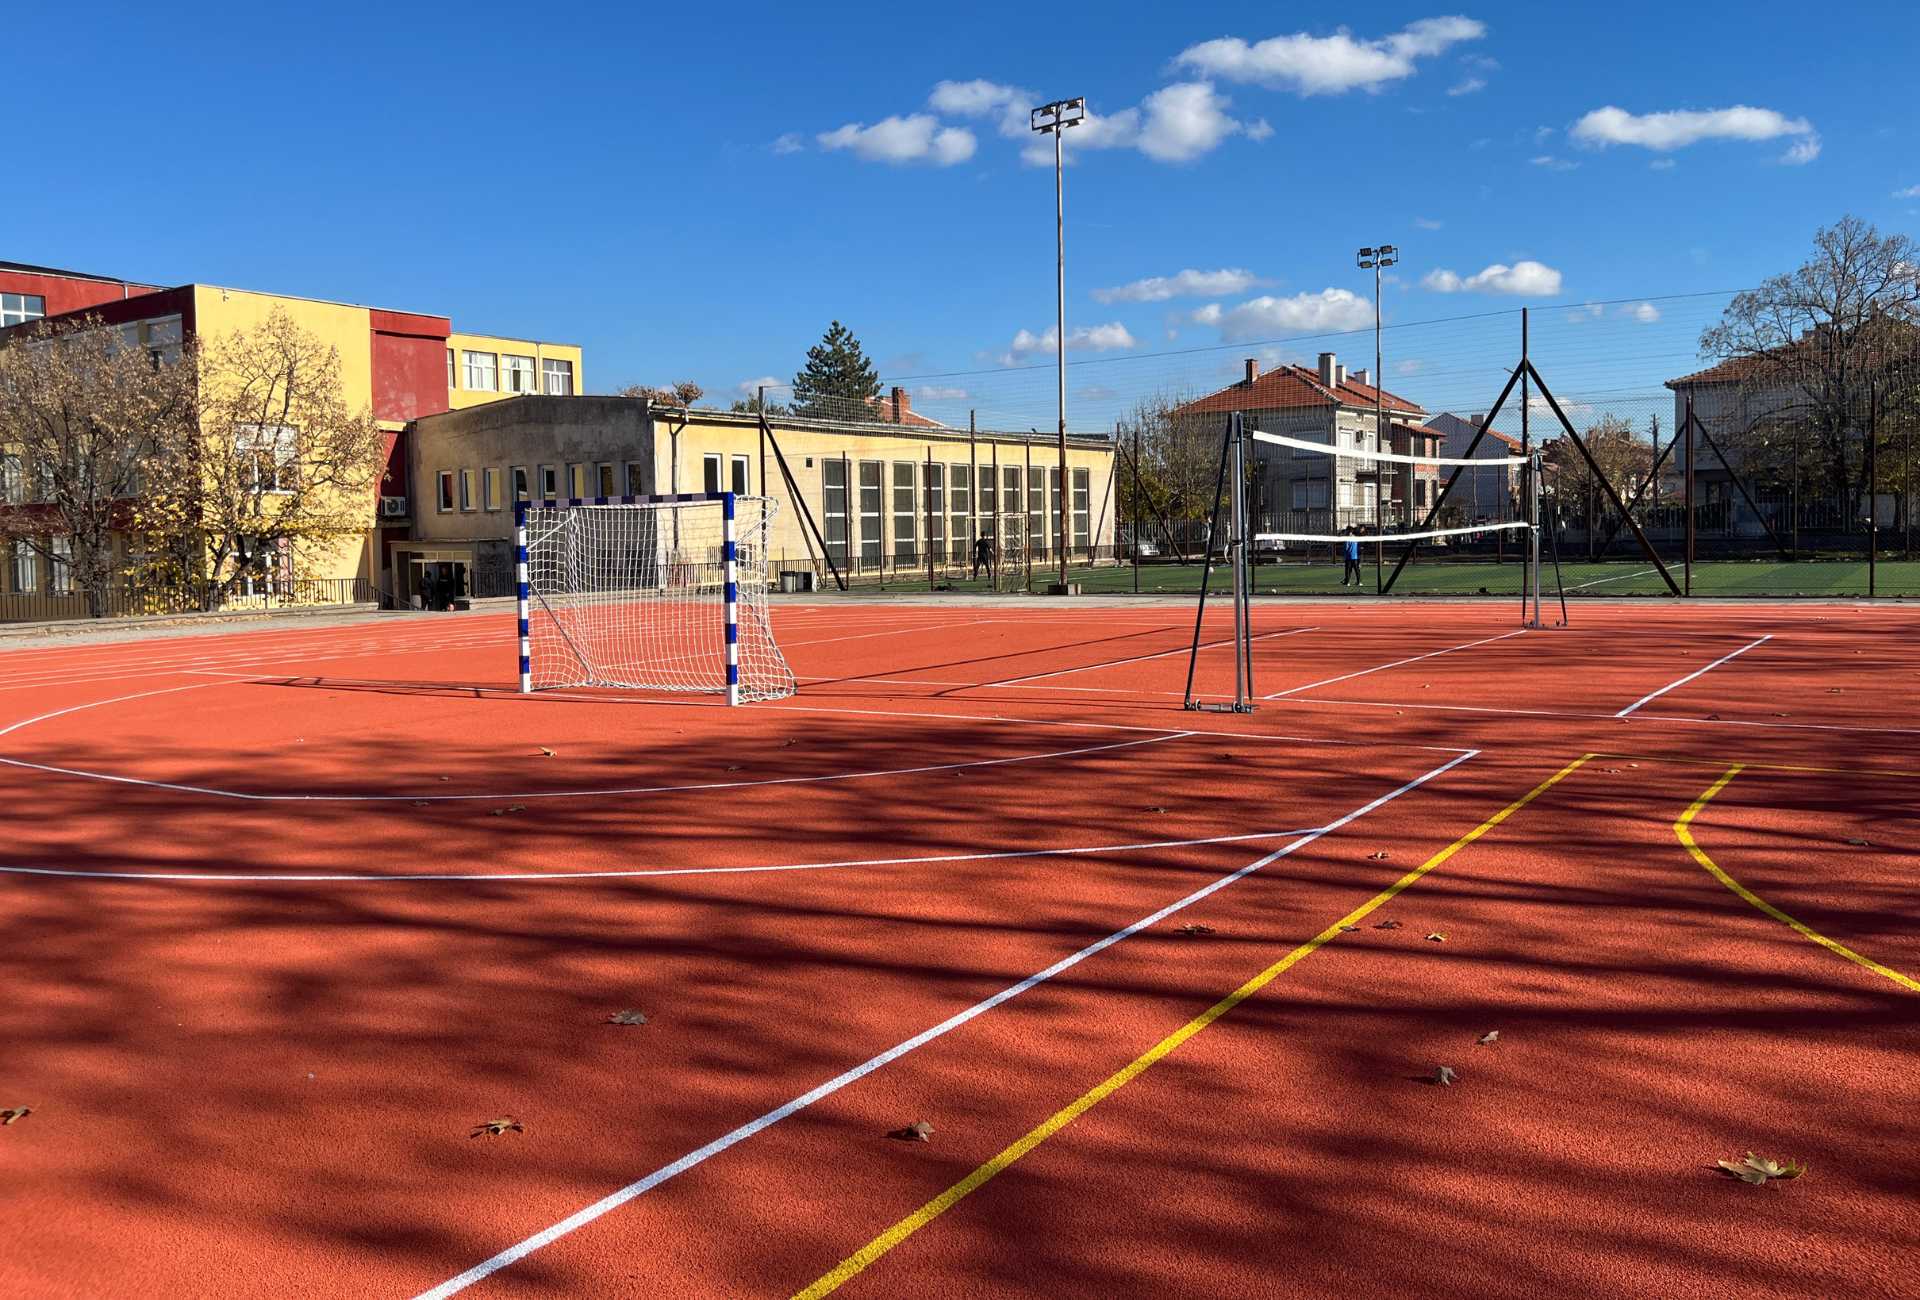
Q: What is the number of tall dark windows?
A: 10